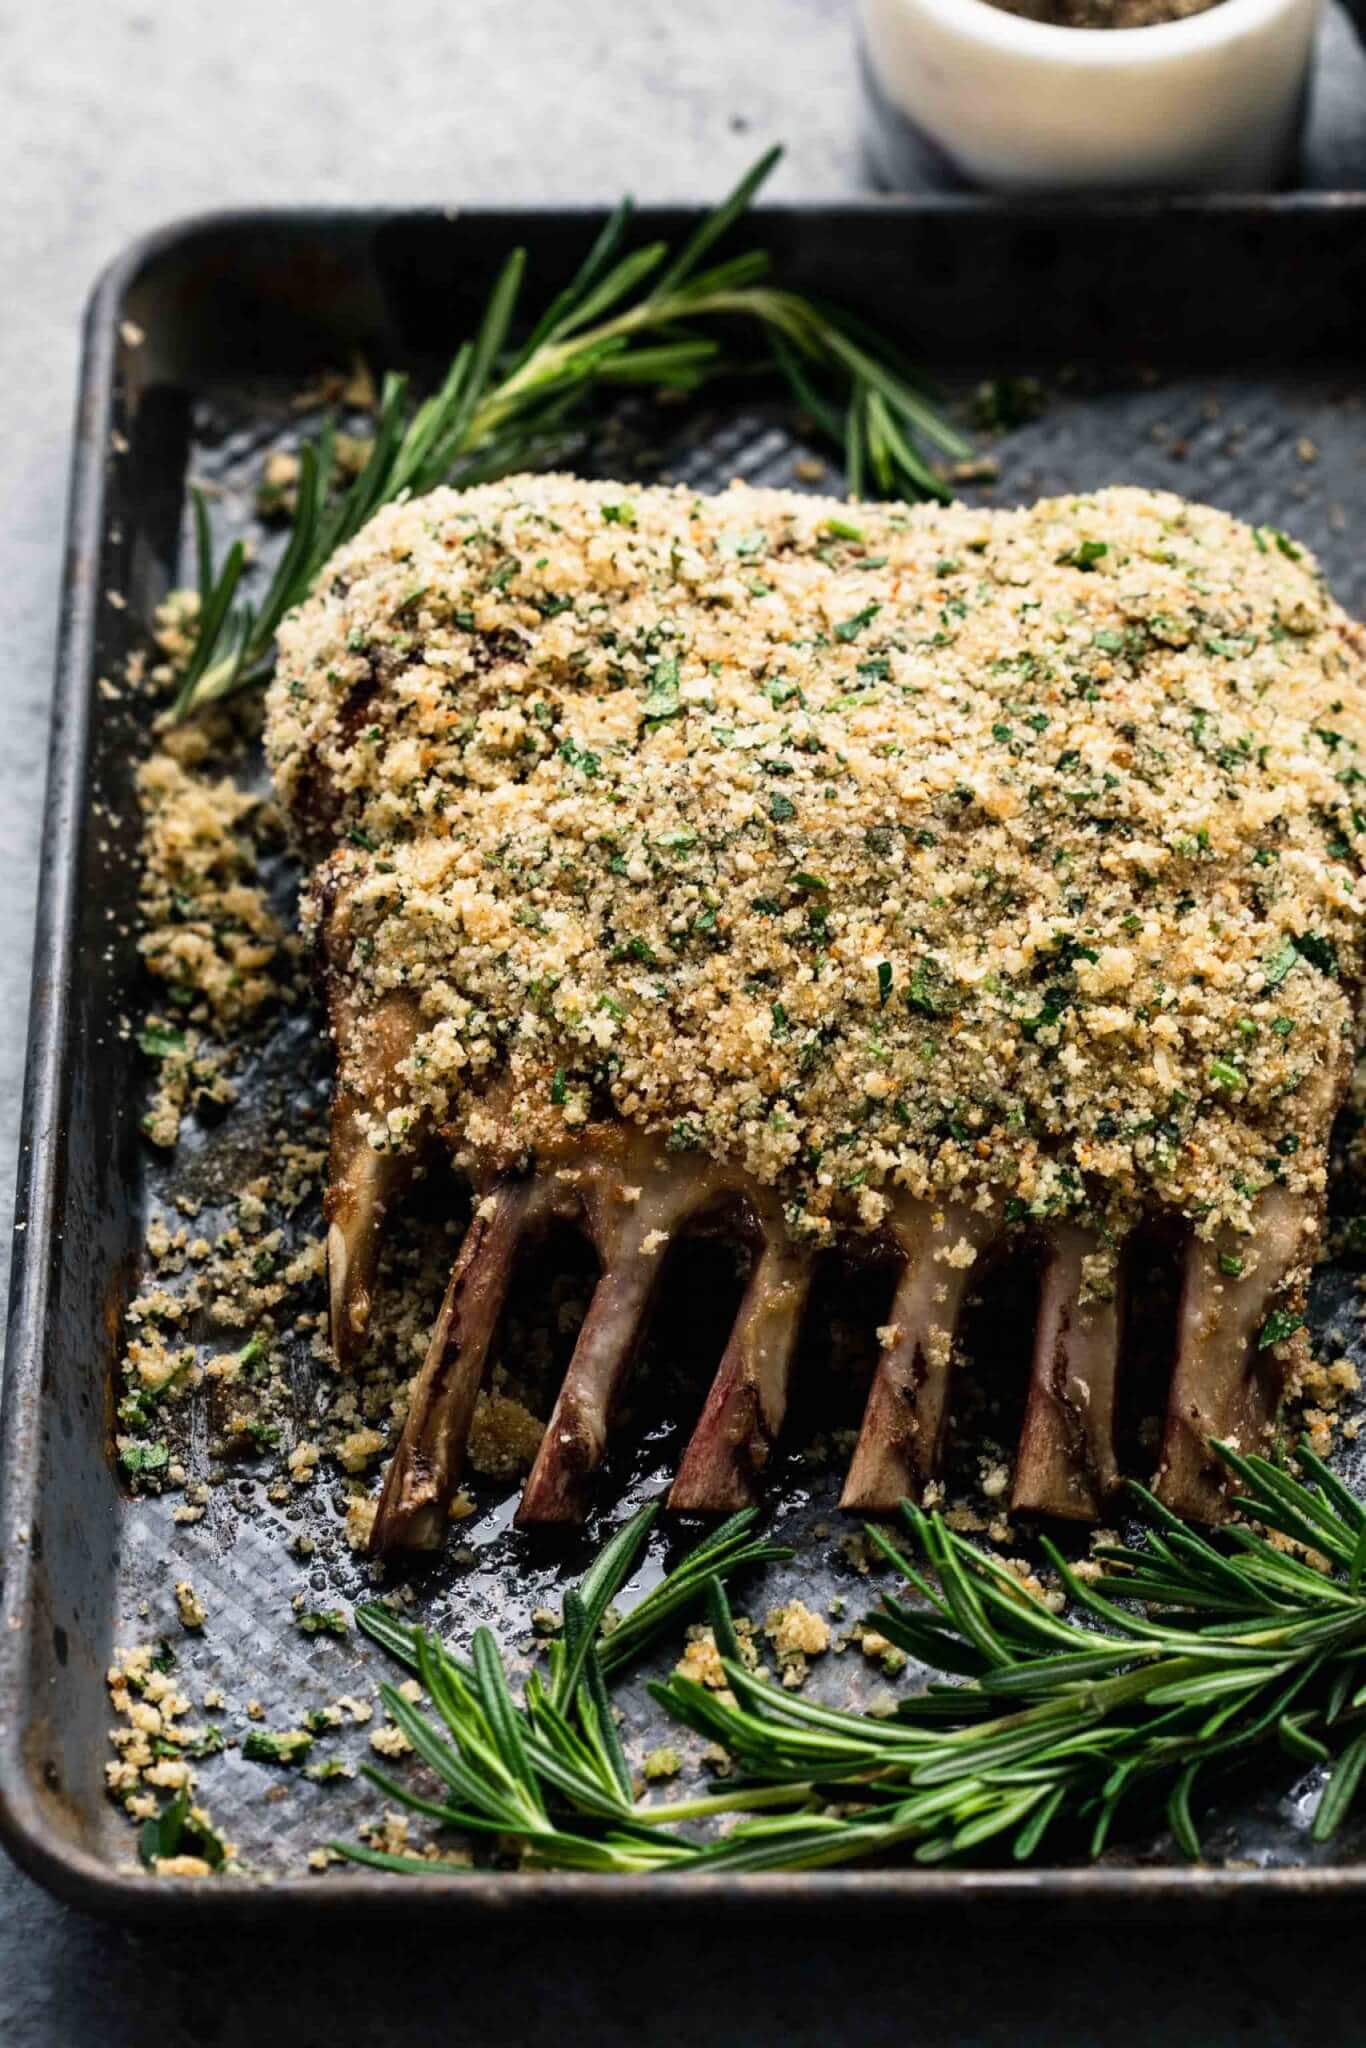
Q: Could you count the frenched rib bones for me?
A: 7